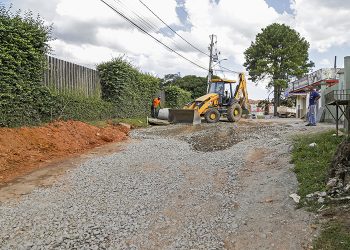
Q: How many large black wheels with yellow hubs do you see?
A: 2